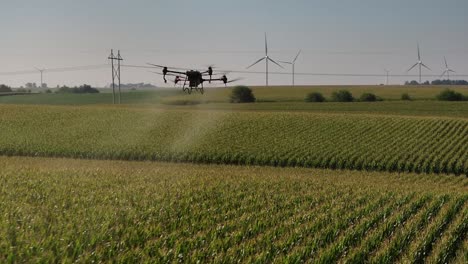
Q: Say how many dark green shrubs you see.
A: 6